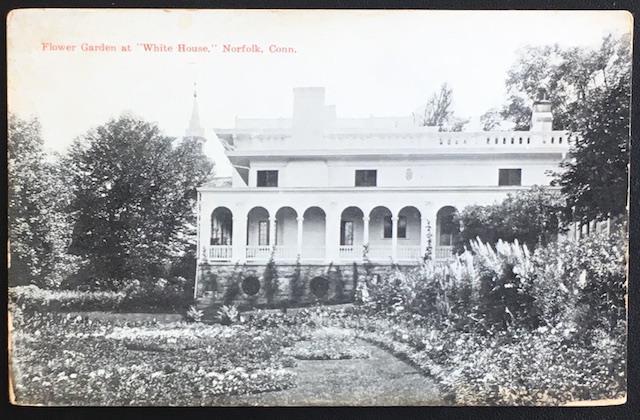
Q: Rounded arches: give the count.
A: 8